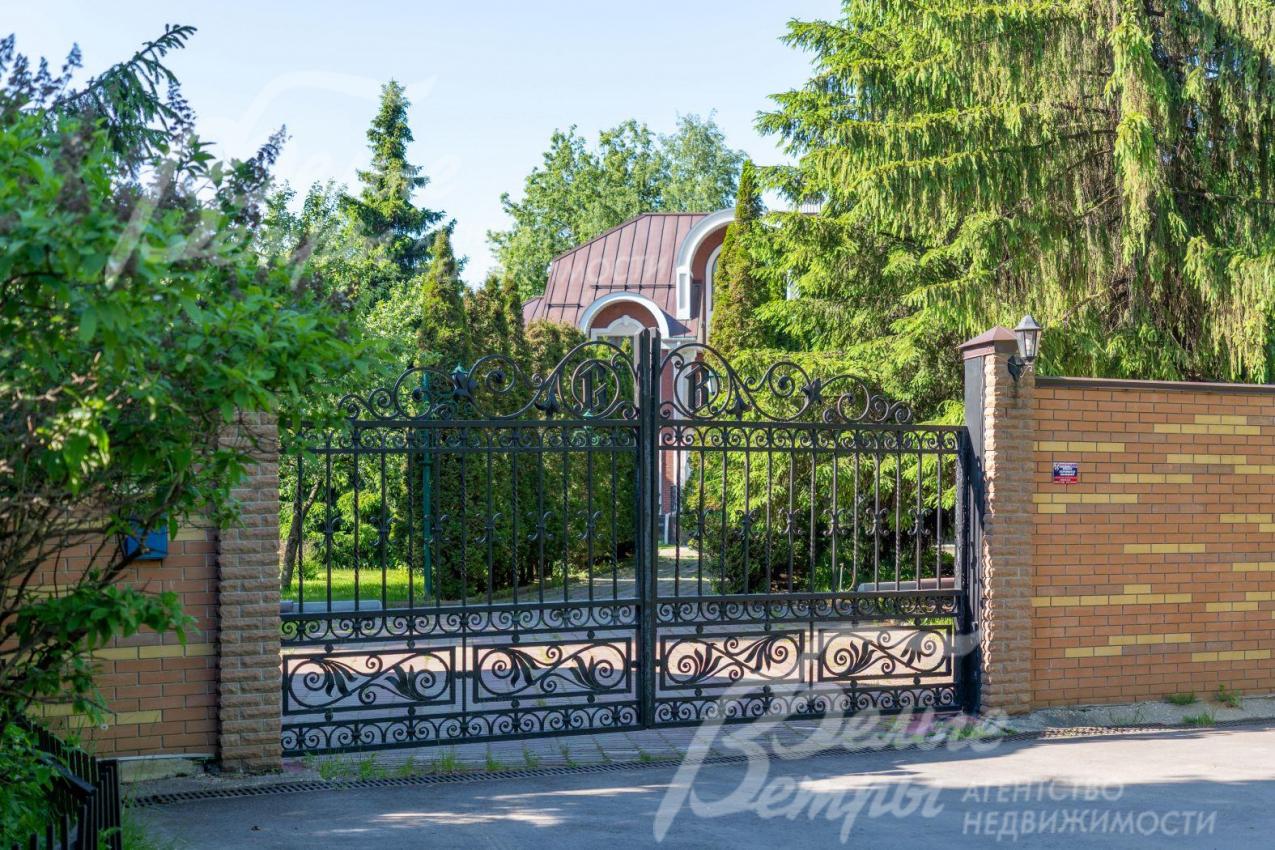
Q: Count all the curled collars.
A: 12